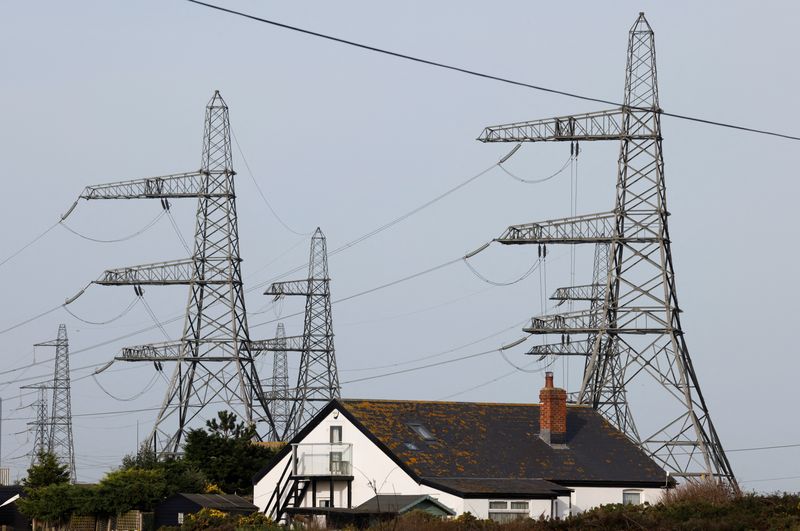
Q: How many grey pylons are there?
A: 7